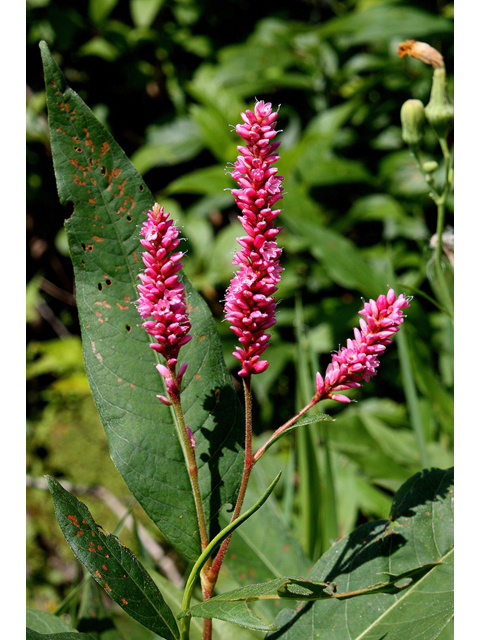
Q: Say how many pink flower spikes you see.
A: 3